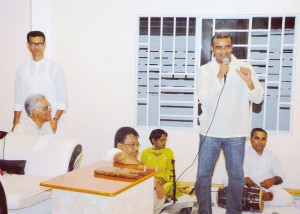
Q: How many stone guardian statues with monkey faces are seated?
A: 0